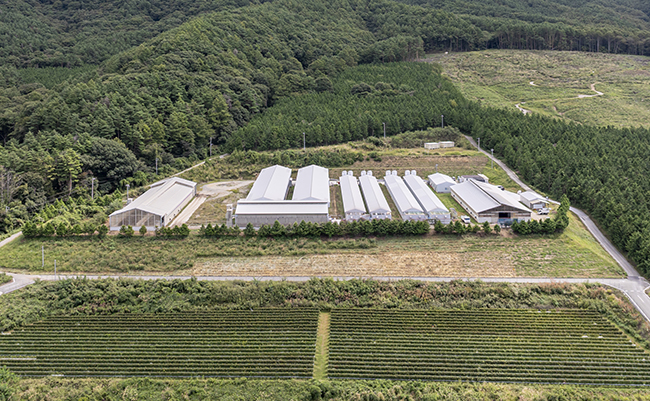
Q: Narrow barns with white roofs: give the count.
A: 4